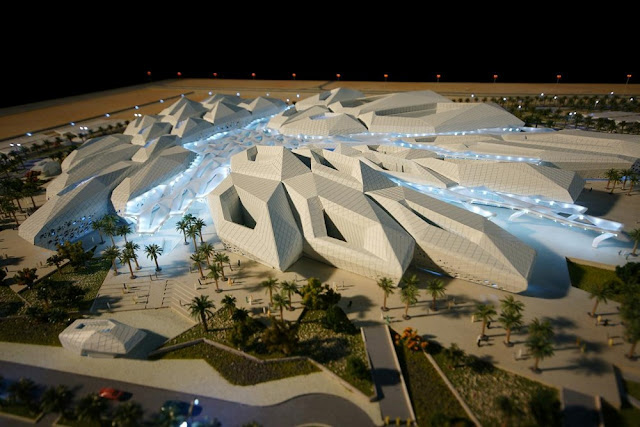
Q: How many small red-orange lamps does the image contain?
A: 11